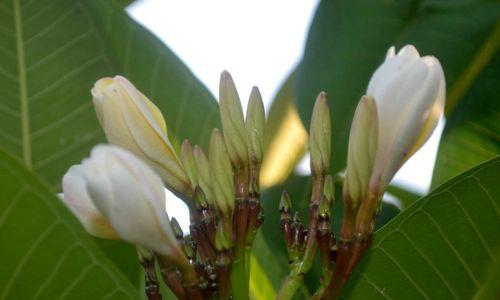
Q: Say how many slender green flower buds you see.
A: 7